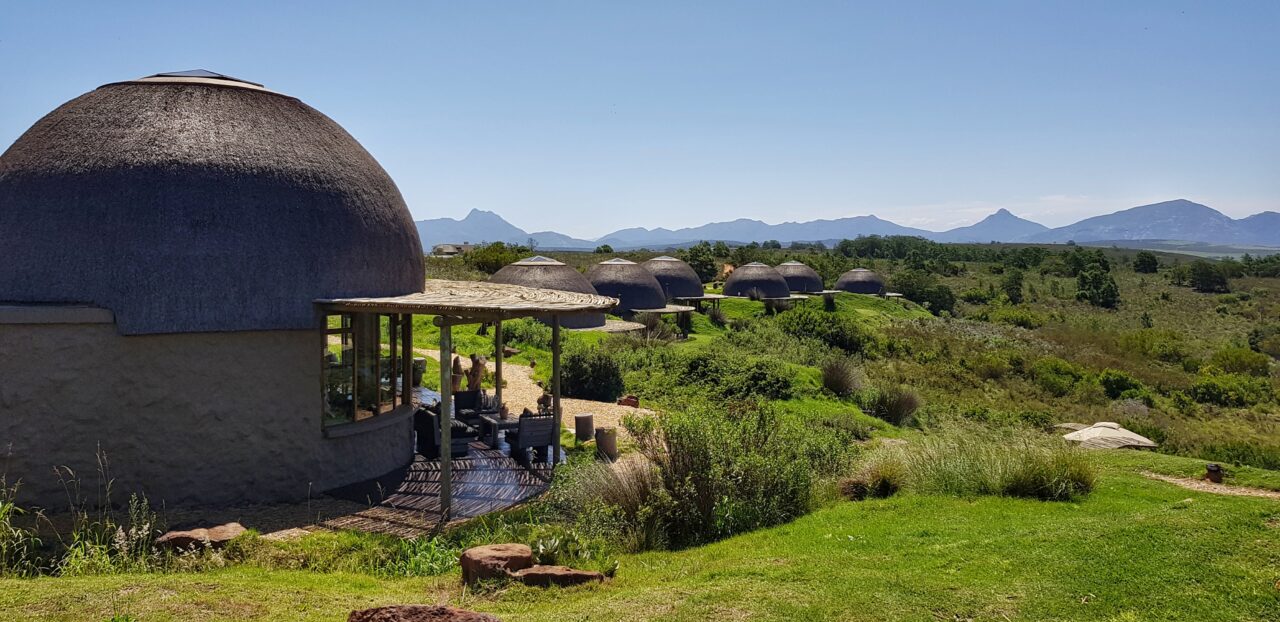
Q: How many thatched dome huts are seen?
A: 7